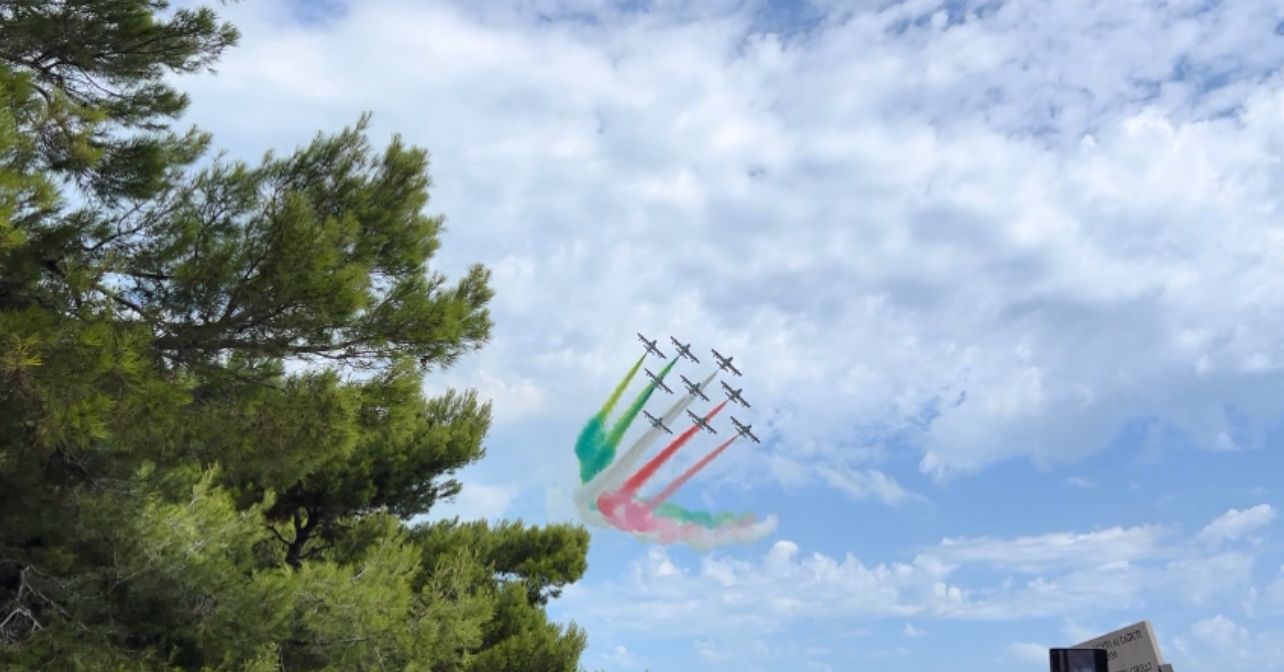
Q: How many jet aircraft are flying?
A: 9